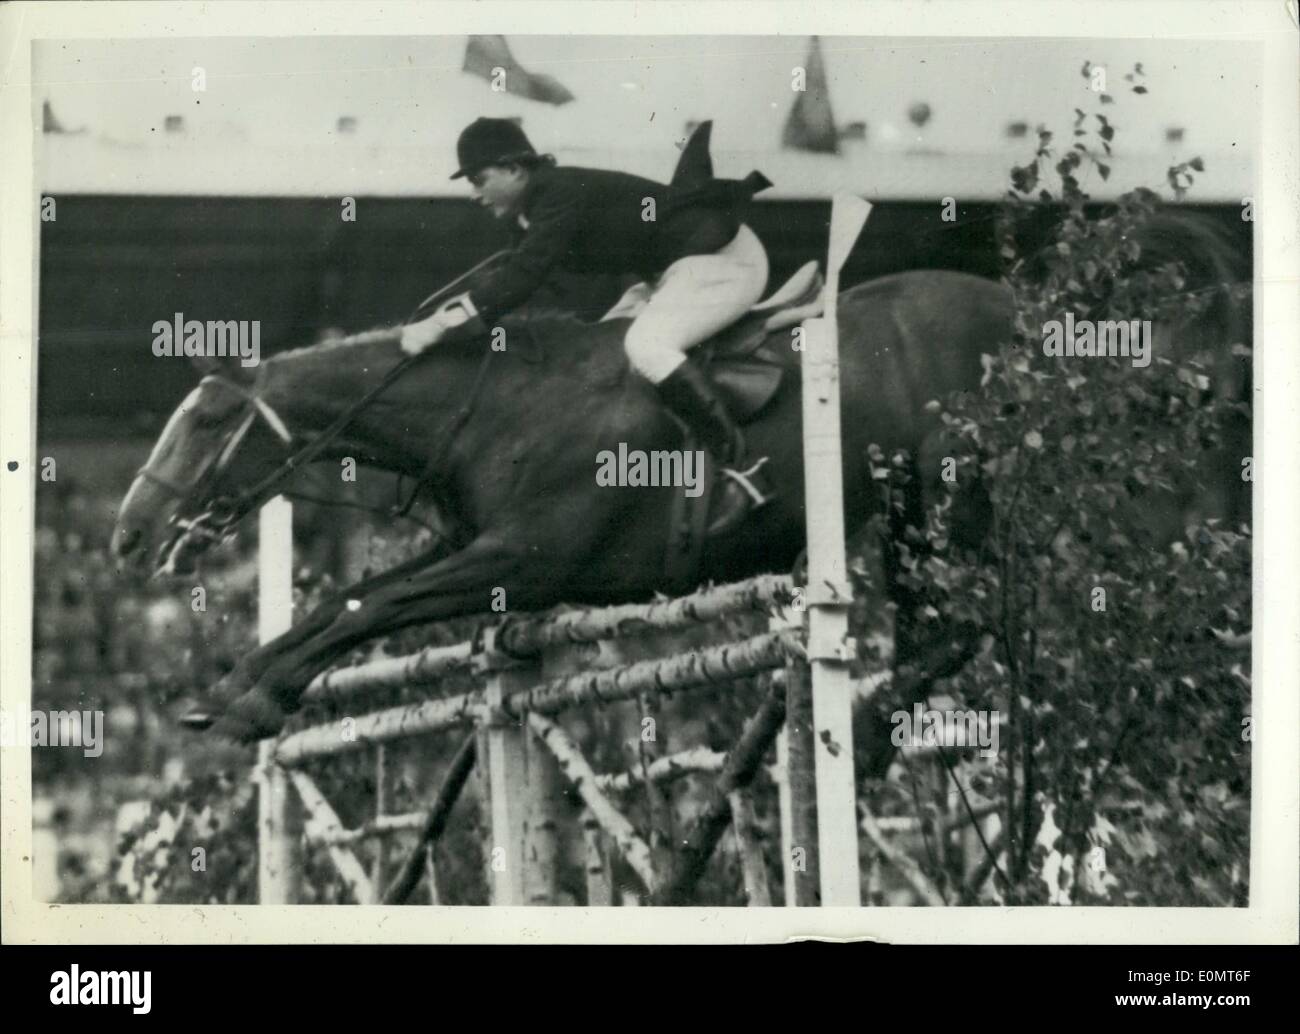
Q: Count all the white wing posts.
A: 2